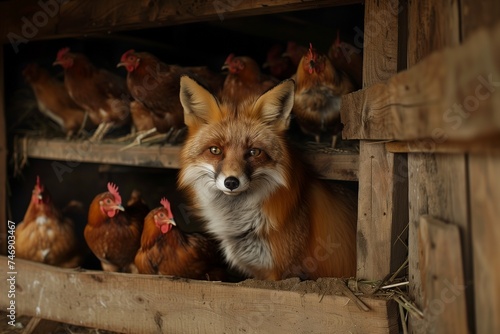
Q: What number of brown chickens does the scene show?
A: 11